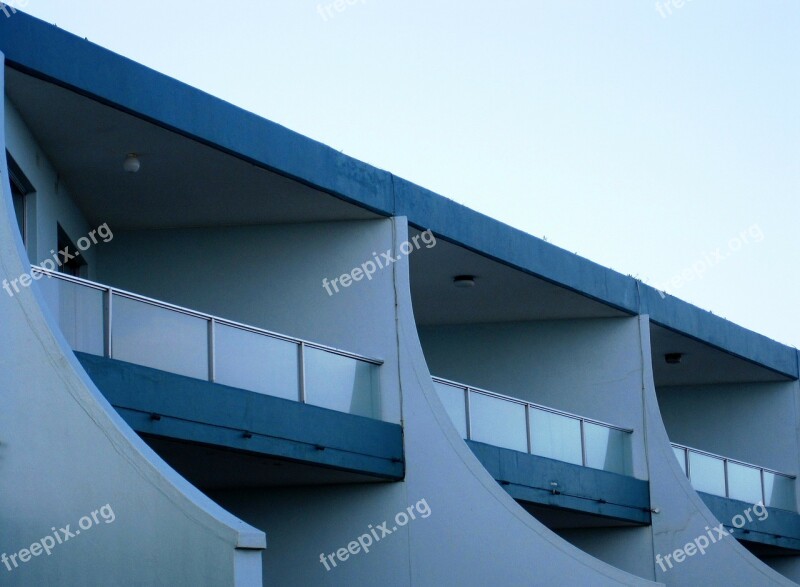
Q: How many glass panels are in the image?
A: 12